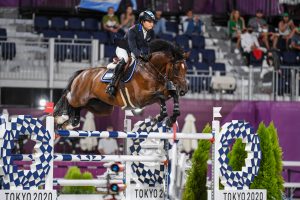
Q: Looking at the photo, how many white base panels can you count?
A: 3